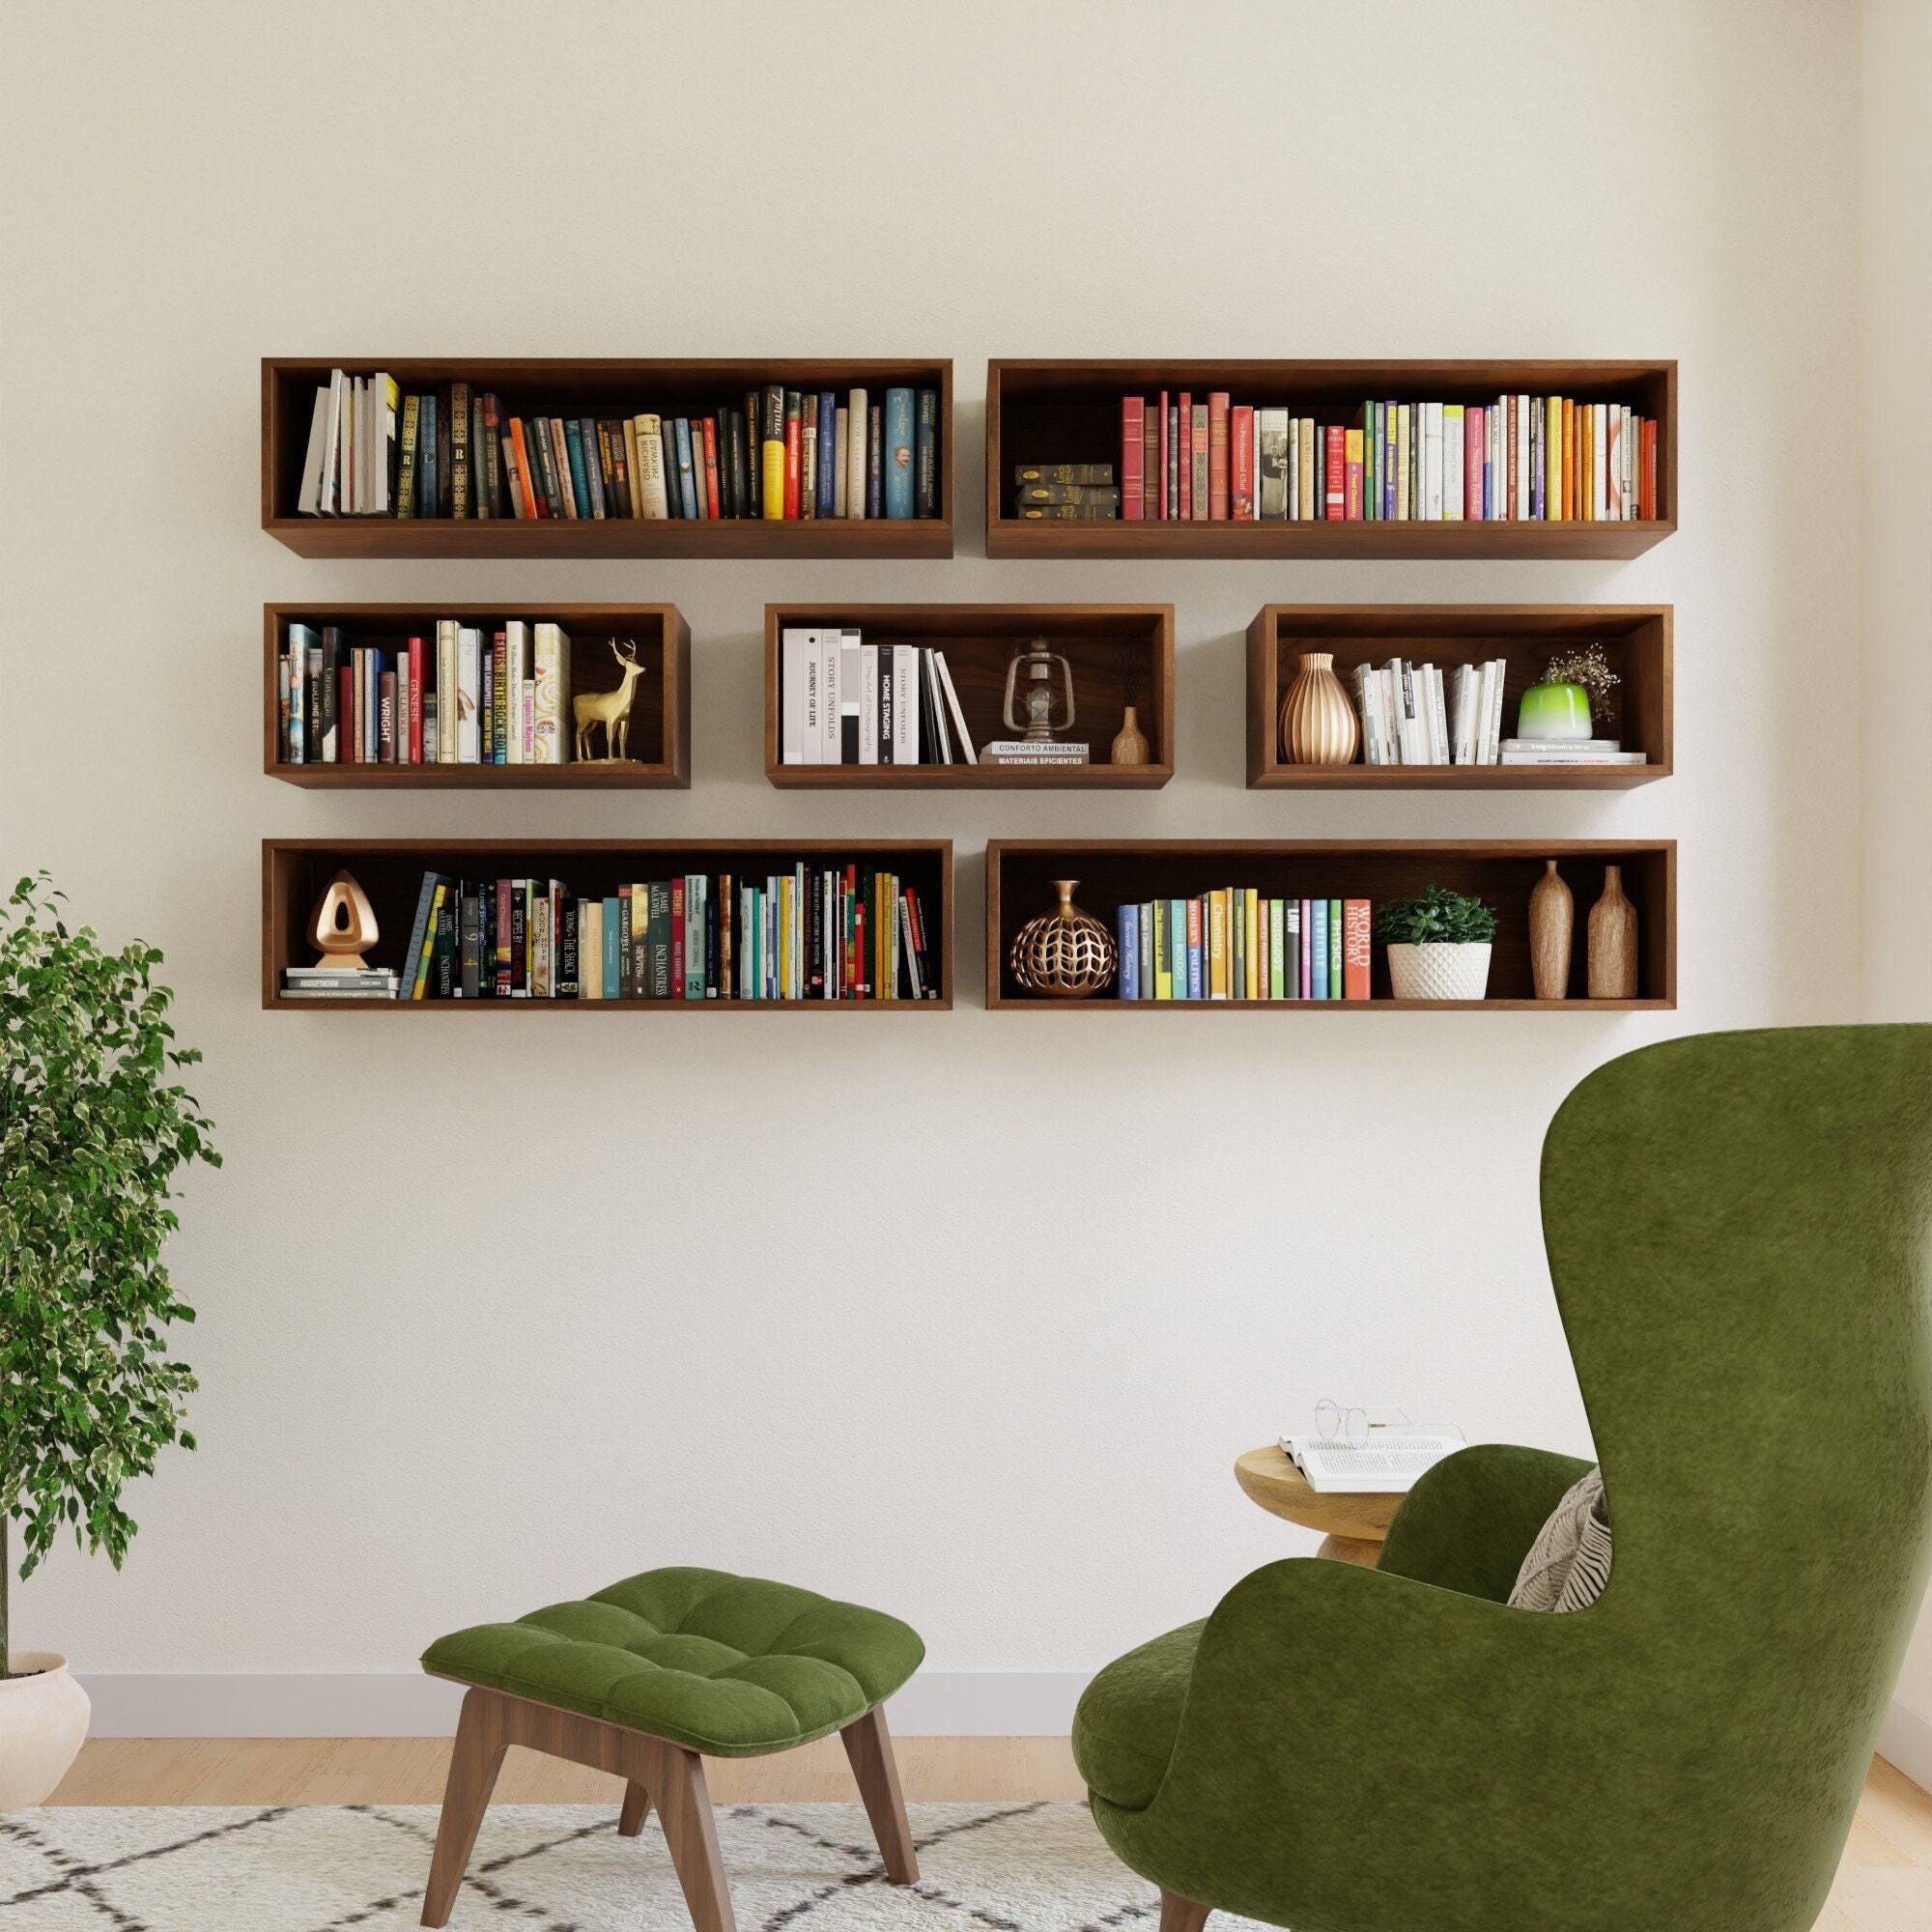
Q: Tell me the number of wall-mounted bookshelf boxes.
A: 7